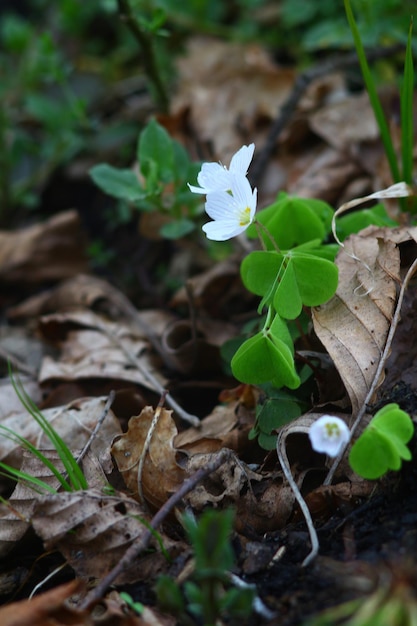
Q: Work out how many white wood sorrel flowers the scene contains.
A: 3